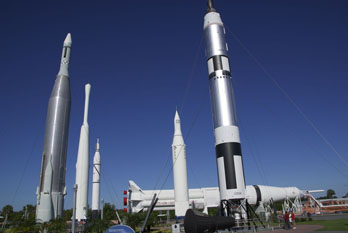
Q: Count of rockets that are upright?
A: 5